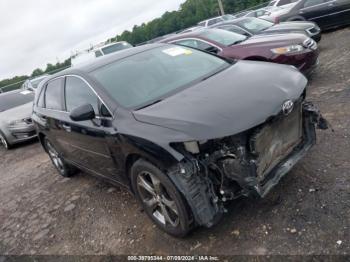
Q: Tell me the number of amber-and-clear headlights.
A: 1